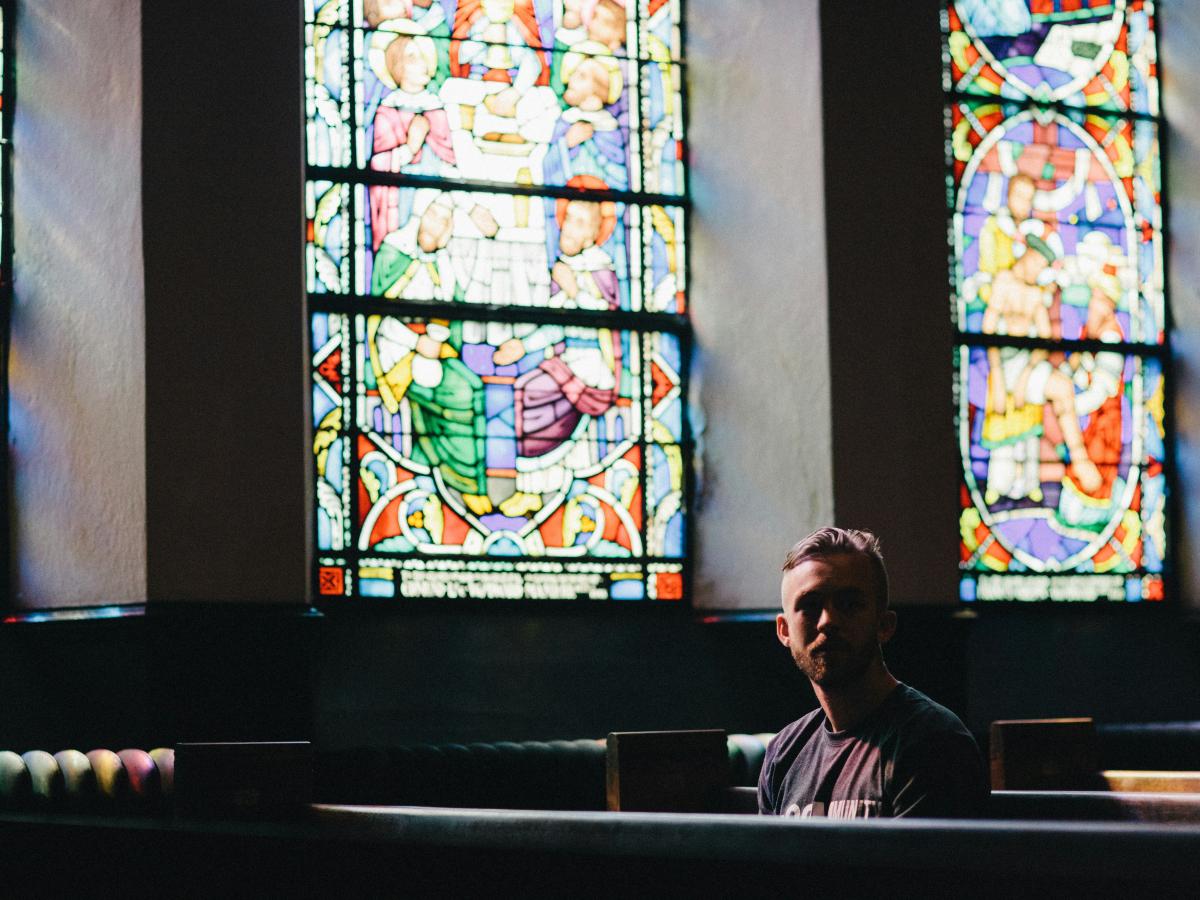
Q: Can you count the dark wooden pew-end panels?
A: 3